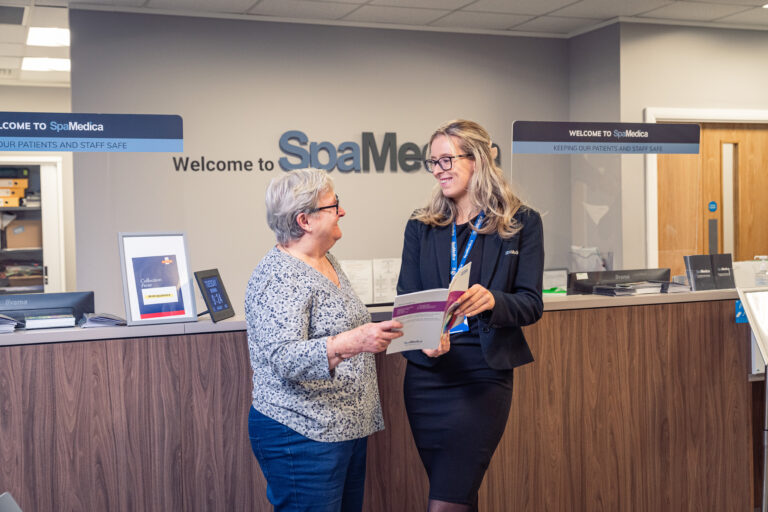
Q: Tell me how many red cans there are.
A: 0